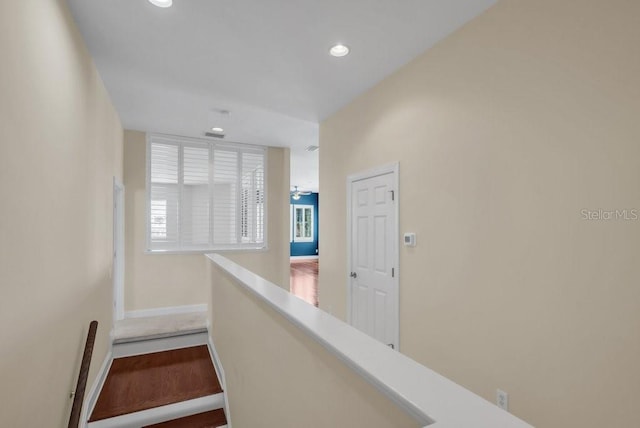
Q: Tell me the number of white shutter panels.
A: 4